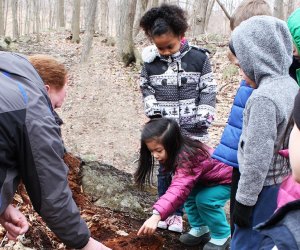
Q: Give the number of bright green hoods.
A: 1